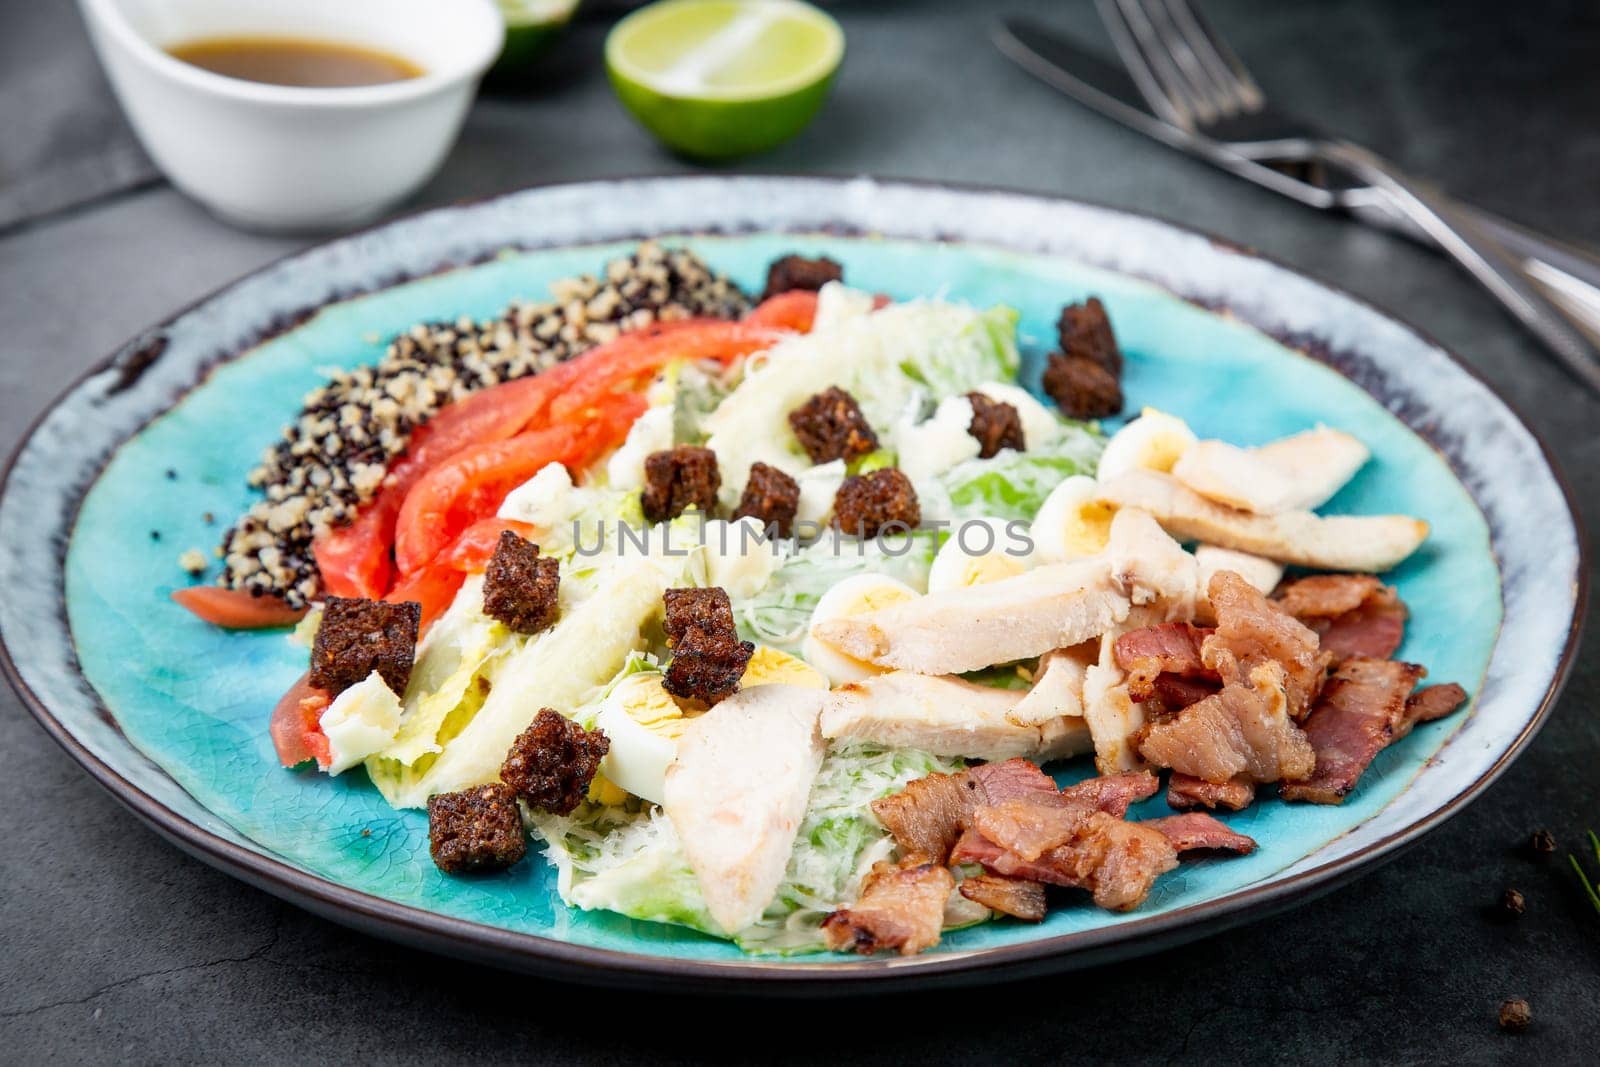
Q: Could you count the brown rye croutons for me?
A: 14